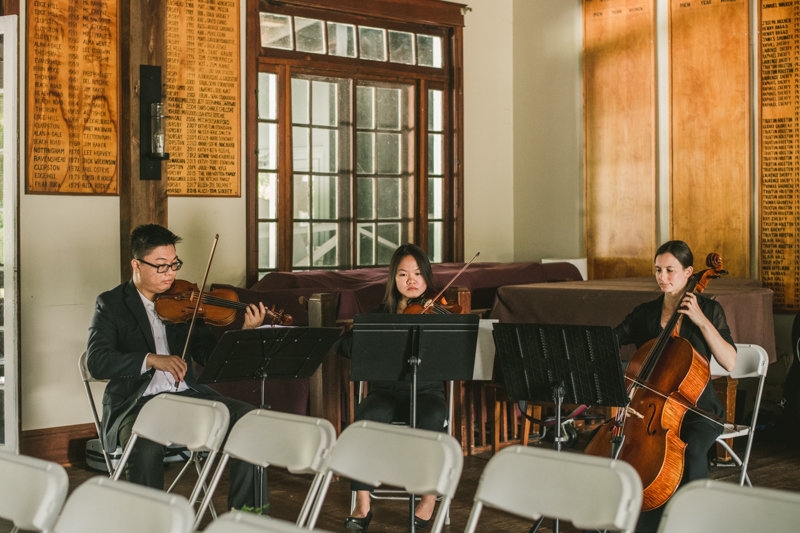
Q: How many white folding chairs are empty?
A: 8